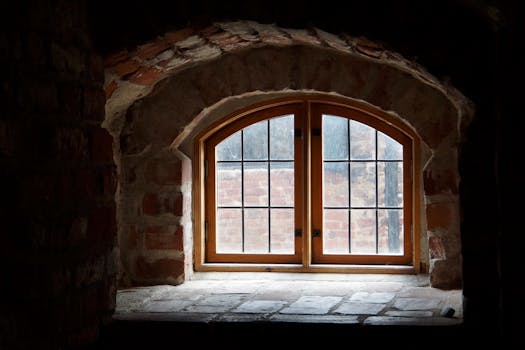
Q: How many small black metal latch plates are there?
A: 4